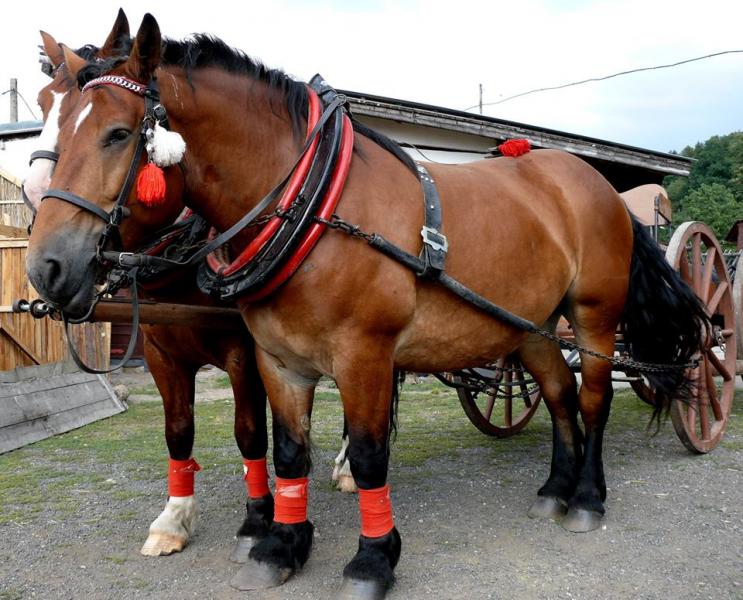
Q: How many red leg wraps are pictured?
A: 4